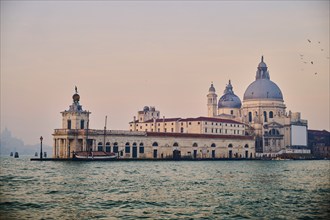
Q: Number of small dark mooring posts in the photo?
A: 4